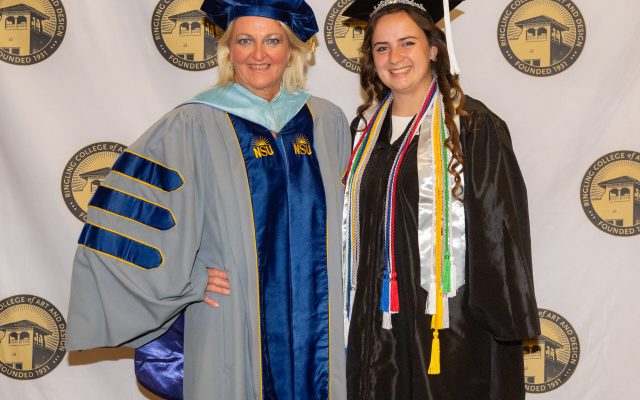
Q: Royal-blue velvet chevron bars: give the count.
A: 3